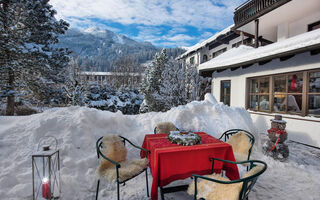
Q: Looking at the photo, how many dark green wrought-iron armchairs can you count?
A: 4